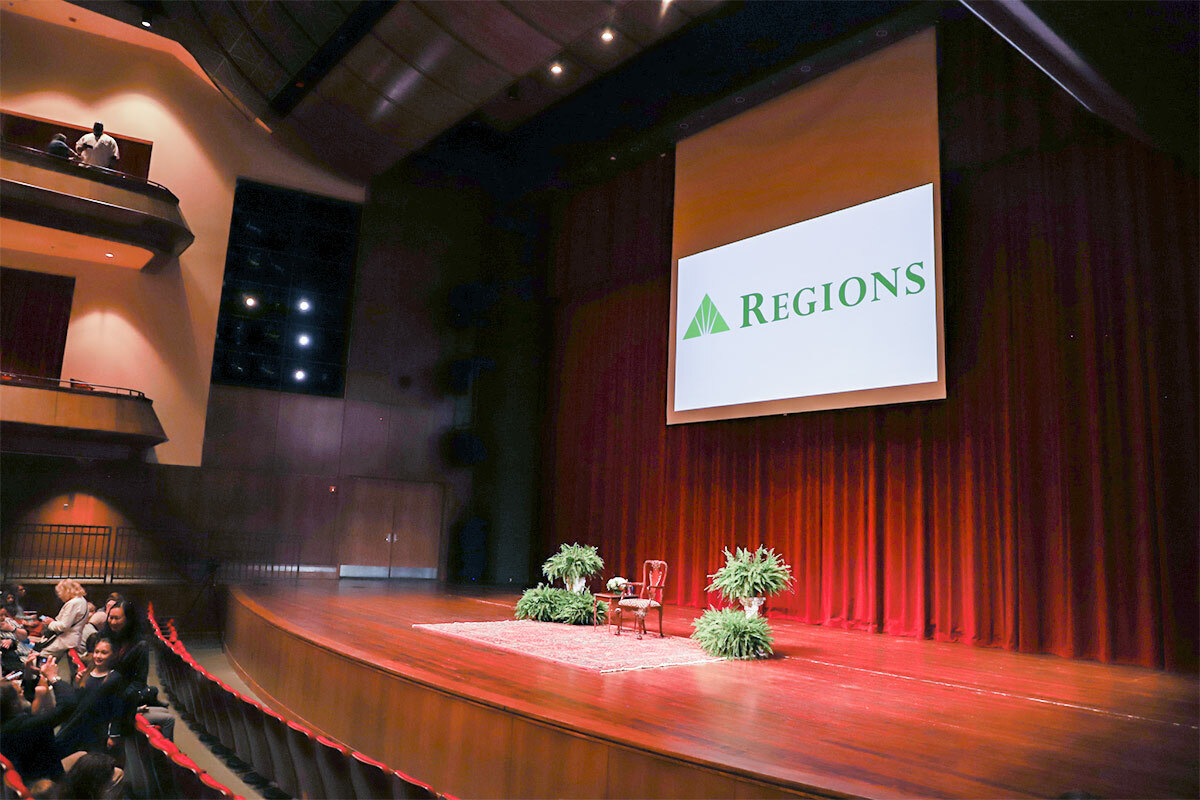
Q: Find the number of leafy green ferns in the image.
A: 5